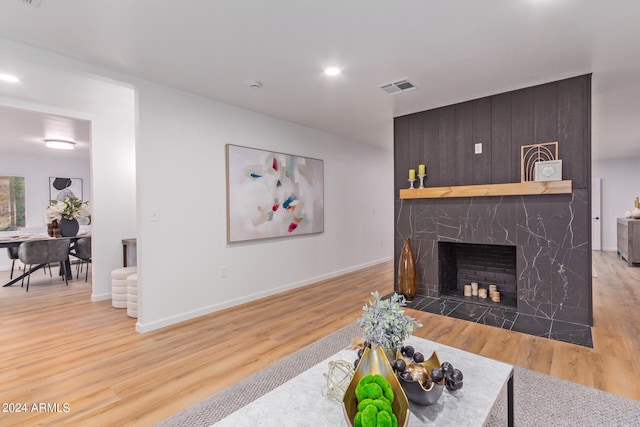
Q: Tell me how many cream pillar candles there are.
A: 5